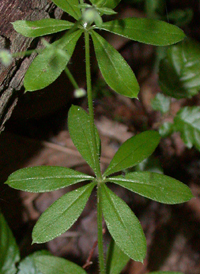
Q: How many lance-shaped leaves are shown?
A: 12